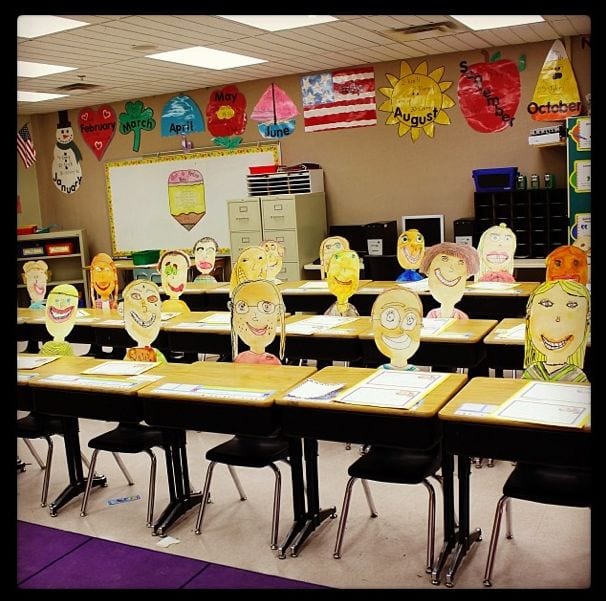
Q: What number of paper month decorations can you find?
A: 10